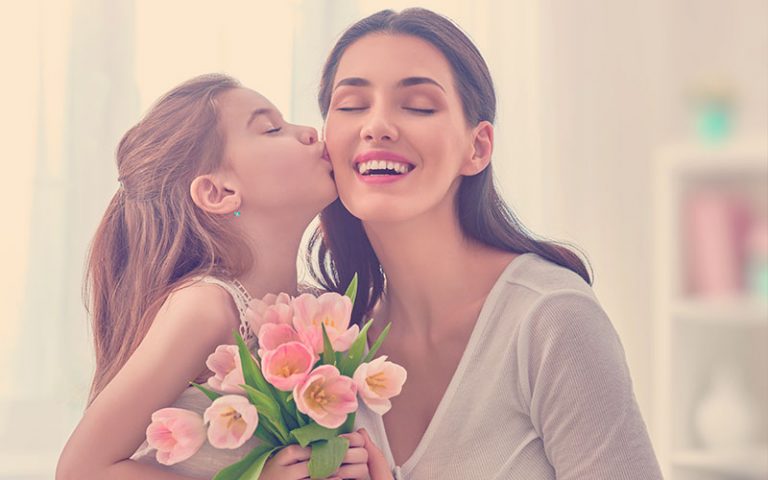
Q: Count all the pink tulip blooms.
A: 9